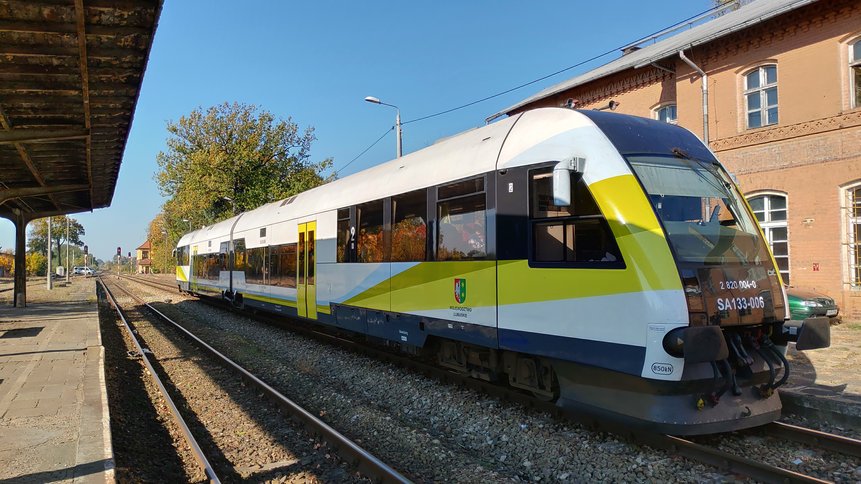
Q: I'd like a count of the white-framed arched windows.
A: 5